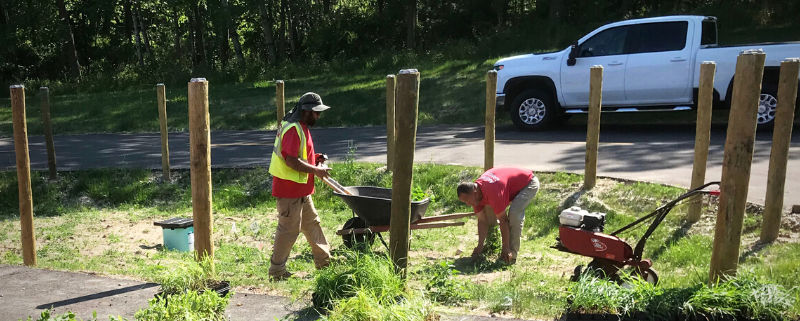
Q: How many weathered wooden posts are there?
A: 12